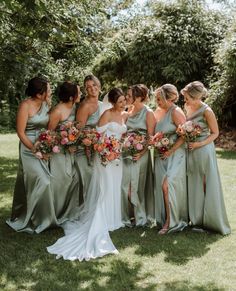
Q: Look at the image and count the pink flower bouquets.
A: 7